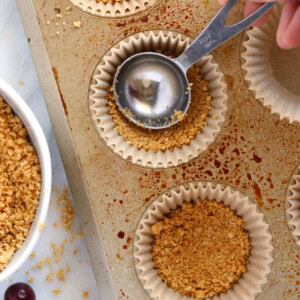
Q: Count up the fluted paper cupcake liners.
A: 5